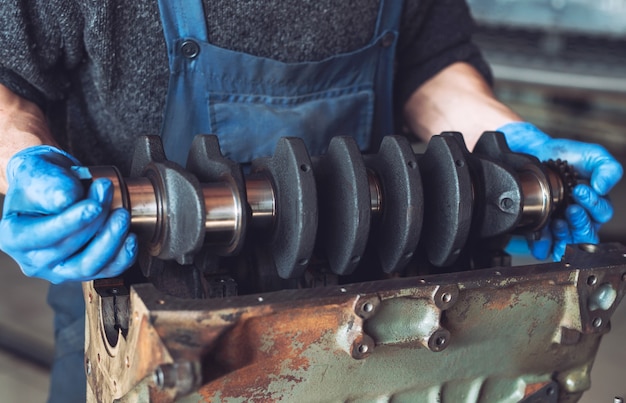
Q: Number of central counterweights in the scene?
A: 4